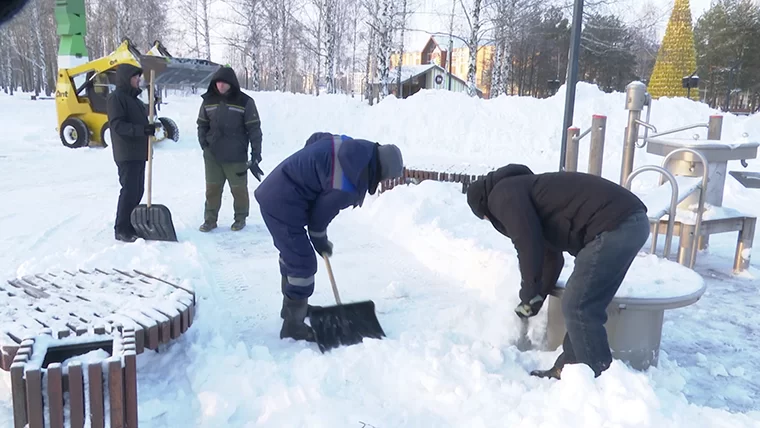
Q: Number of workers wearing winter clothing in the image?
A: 4